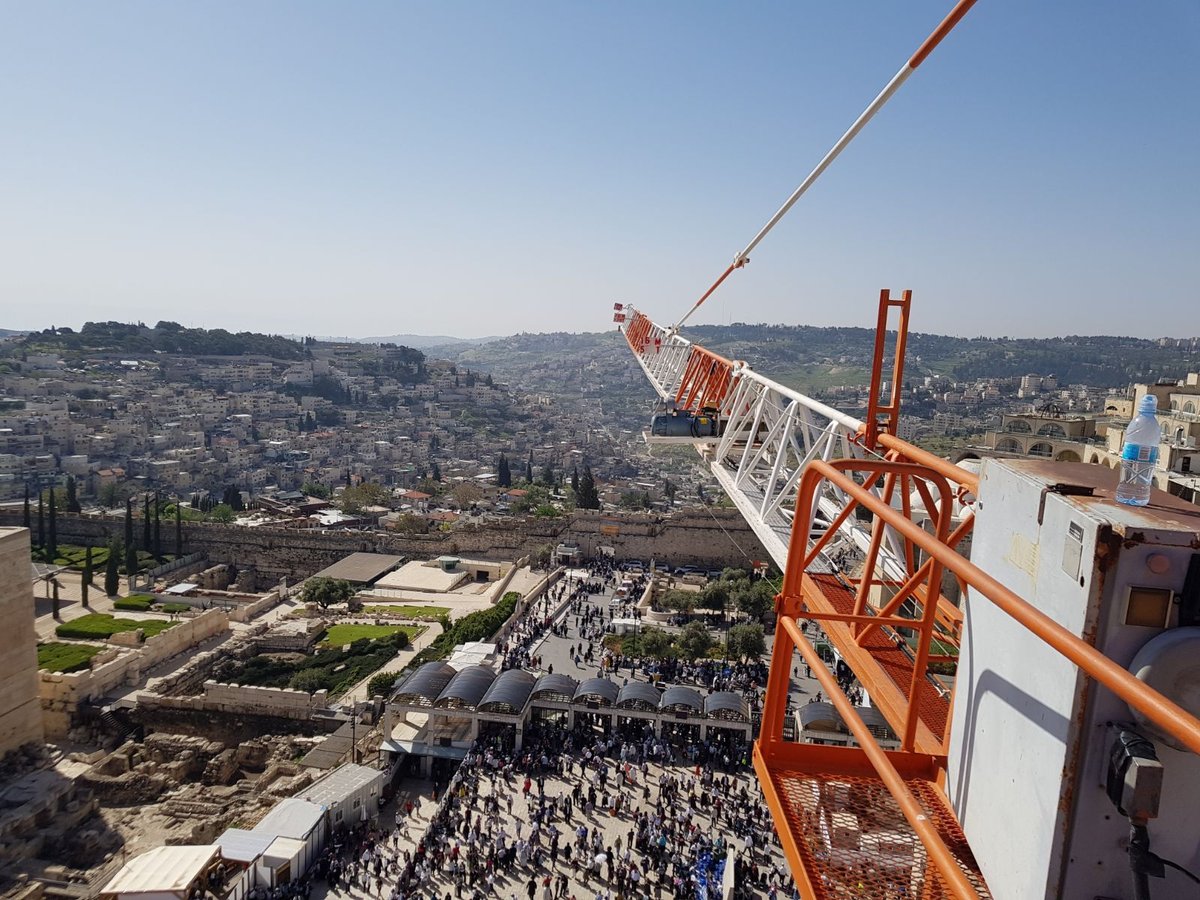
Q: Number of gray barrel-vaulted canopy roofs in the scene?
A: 10